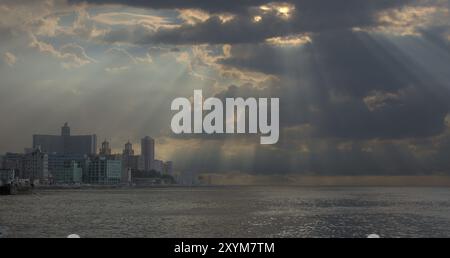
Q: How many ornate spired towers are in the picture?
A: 2